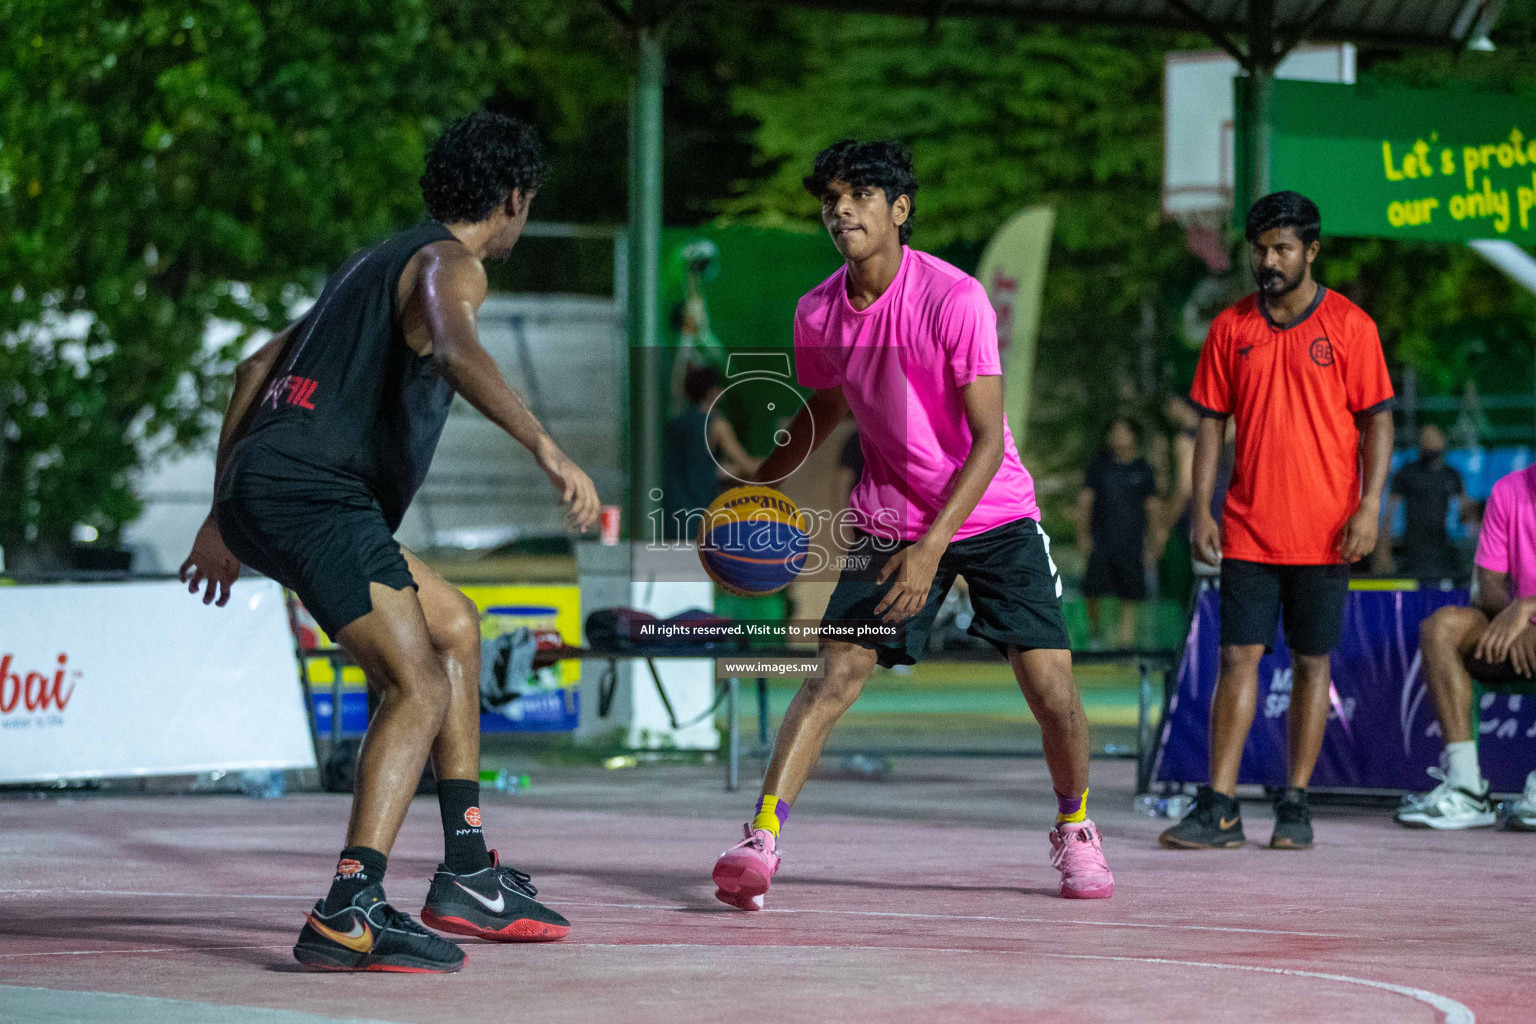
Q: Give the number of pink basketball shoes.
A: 2